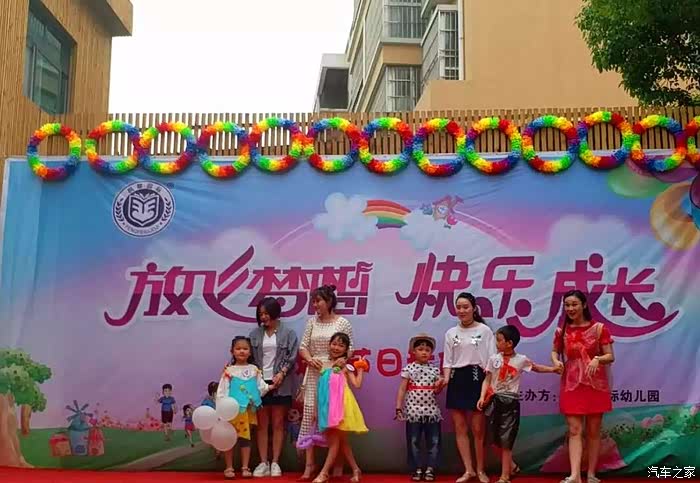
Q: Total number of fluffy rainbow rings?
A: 13